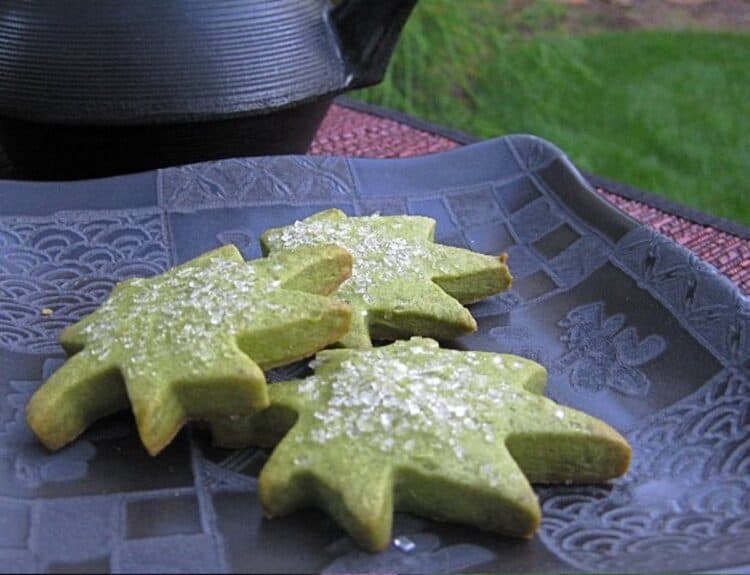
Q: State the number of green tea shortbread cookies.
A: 3